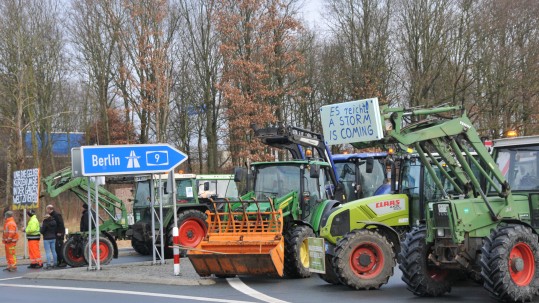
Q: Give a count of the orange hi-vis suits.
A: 1